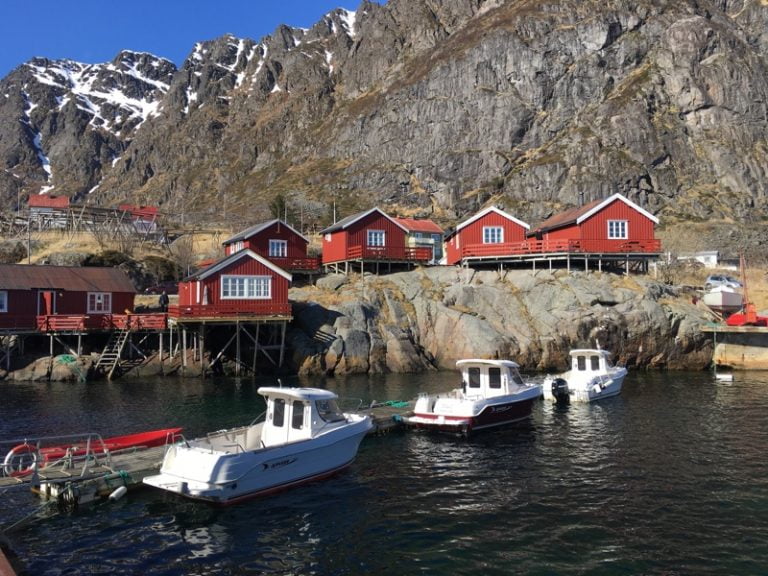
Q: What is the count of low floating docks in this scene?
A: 1